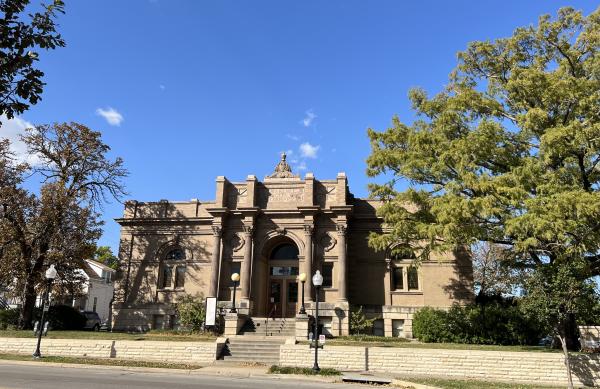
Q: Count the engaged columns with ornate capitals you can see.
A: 4